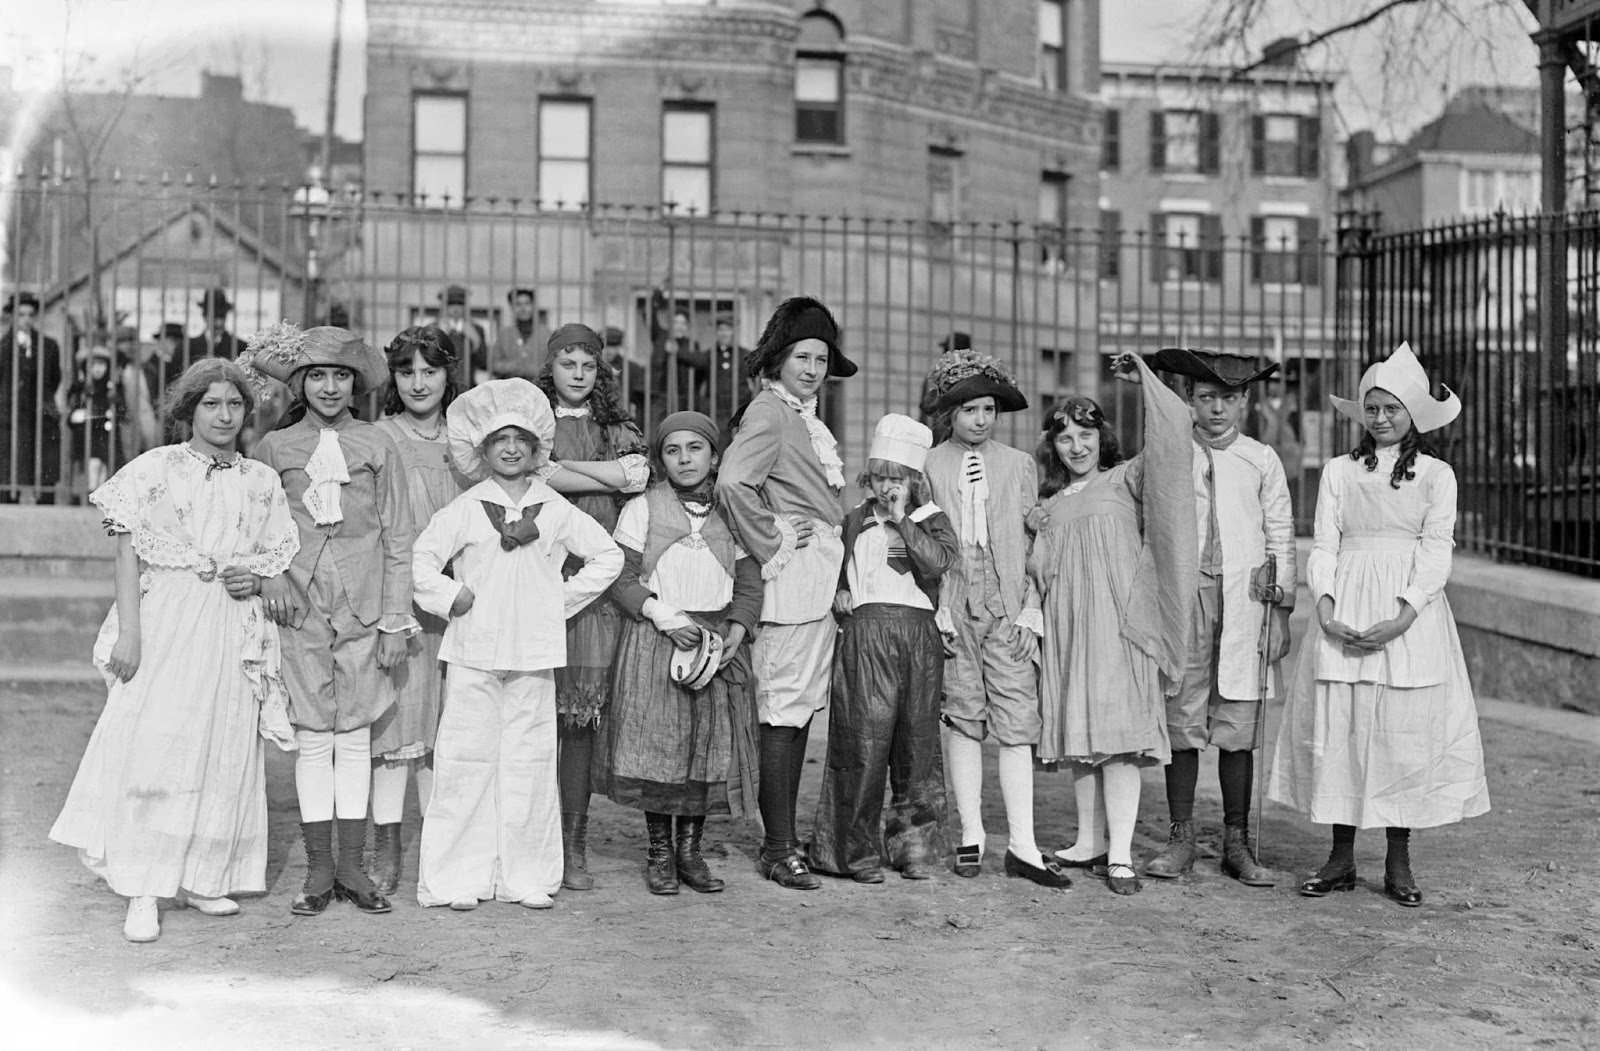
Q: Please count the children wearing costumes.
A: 12